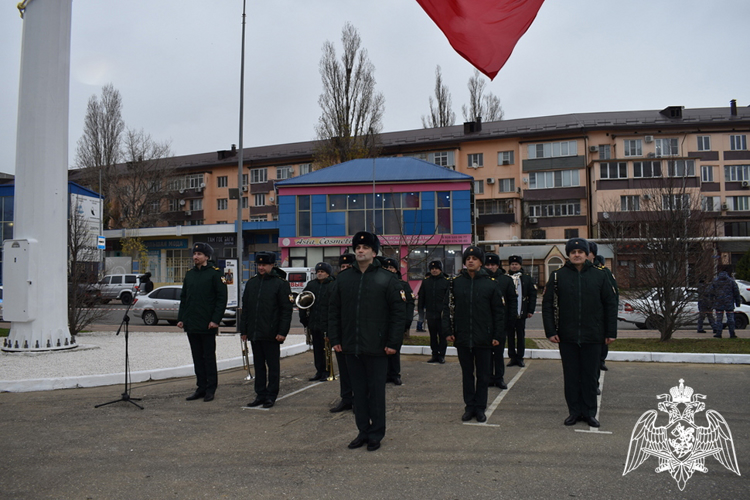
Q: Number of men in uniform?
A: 13